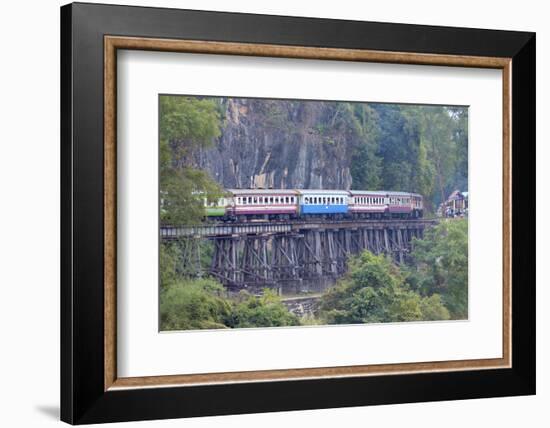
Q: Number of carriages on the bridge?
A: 5